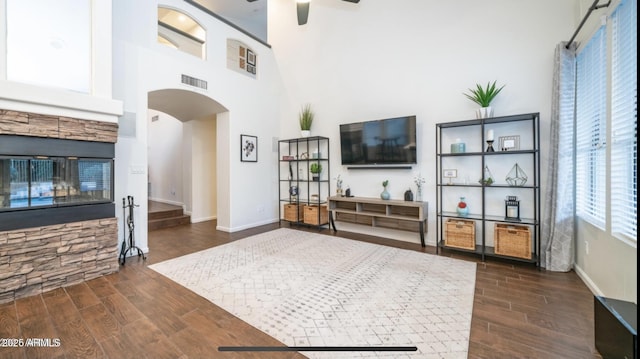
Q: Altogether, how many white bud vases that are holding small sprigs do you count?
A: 2